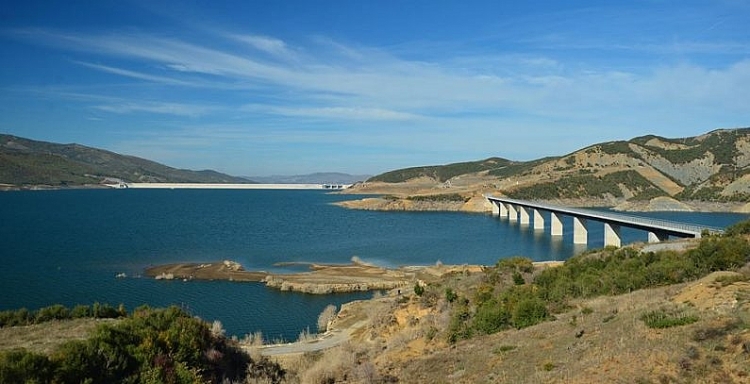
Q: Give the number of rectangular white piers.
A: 9